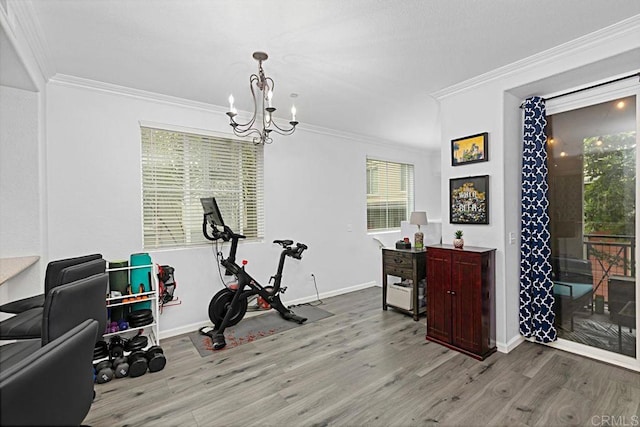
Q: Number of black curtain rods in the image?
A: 1